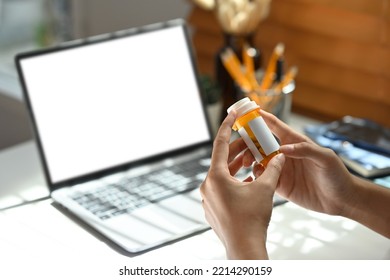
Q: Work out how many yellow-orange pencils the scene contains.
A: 4